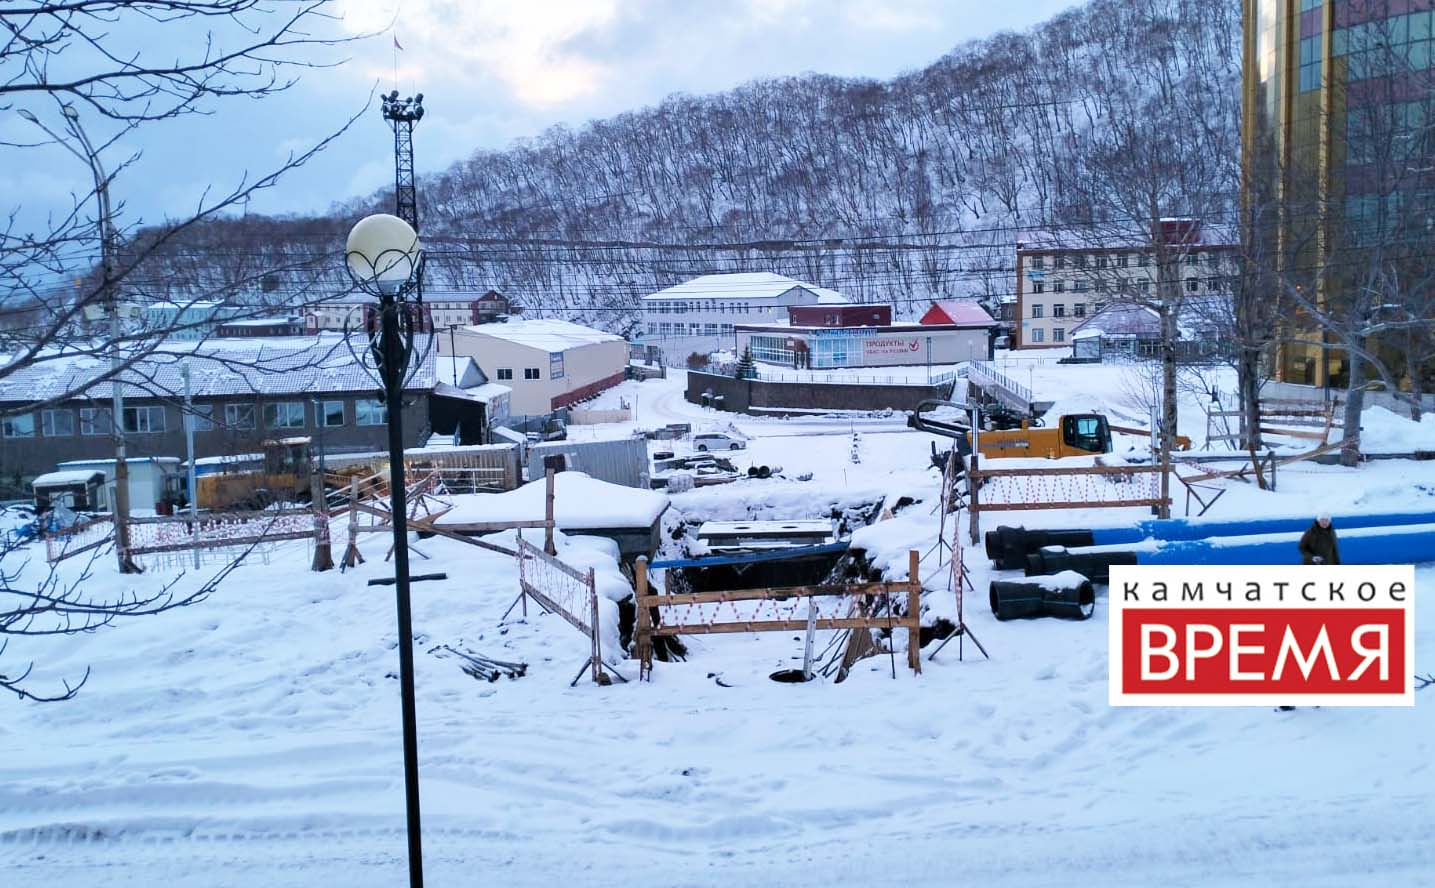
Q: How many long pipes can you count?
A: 2